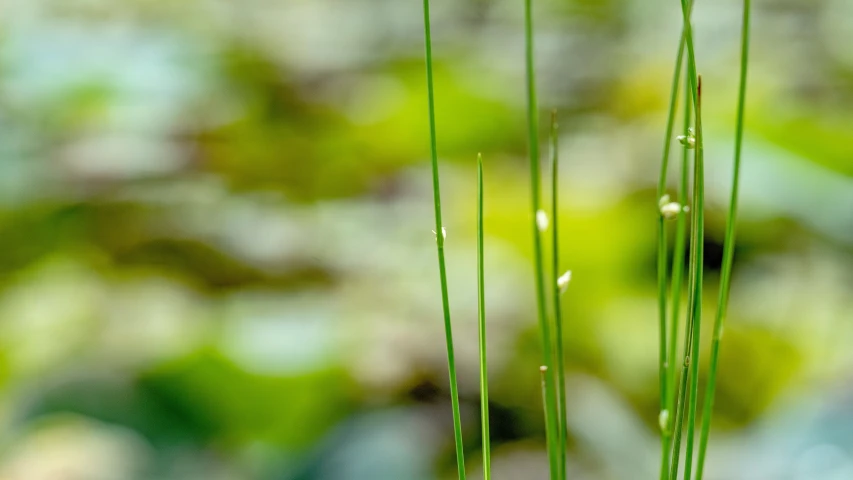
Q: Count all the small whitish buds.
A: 6